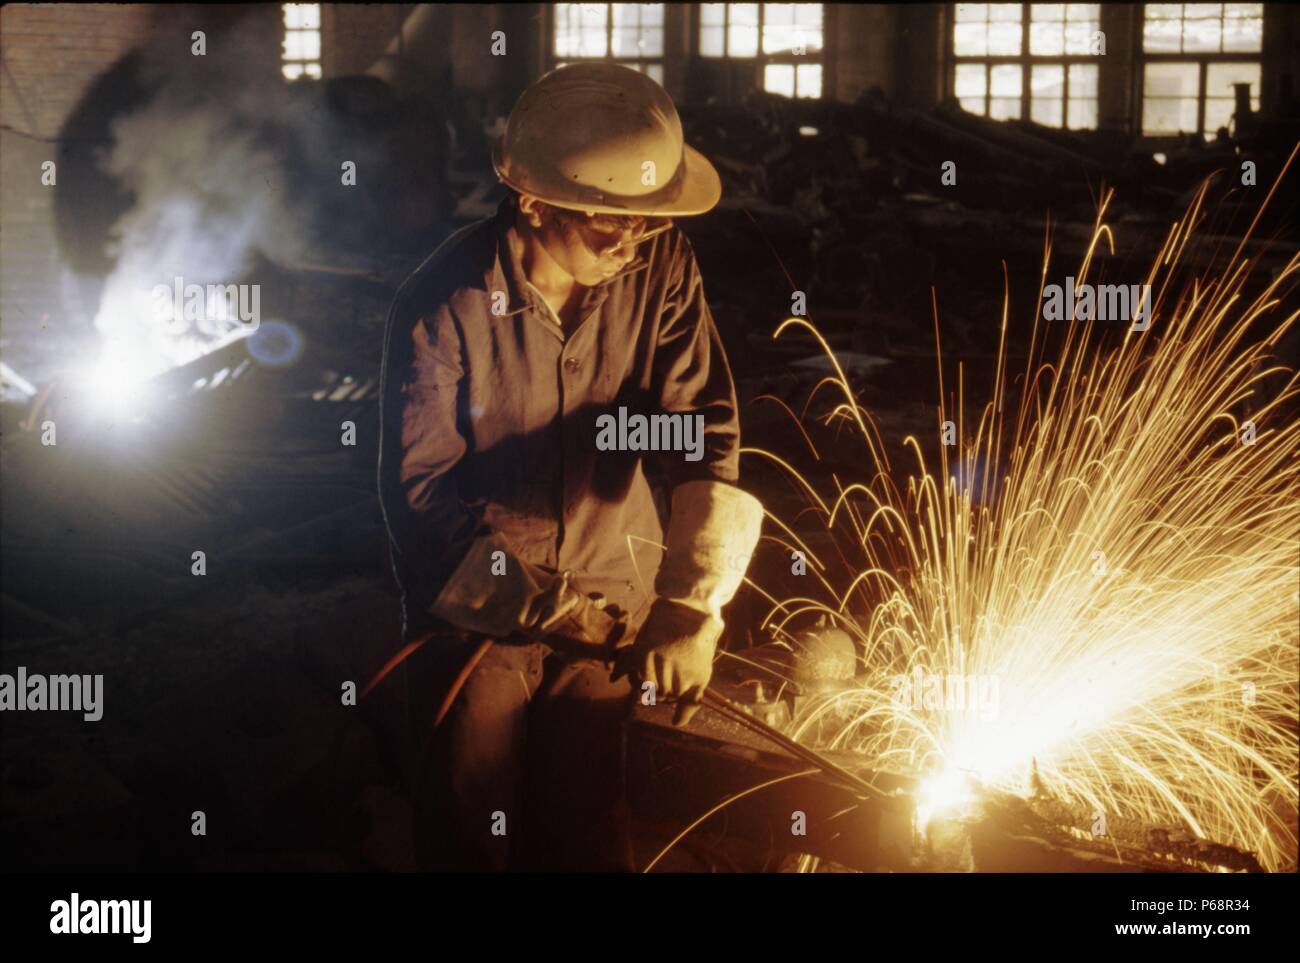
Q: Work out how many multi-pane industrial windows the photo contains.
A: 5